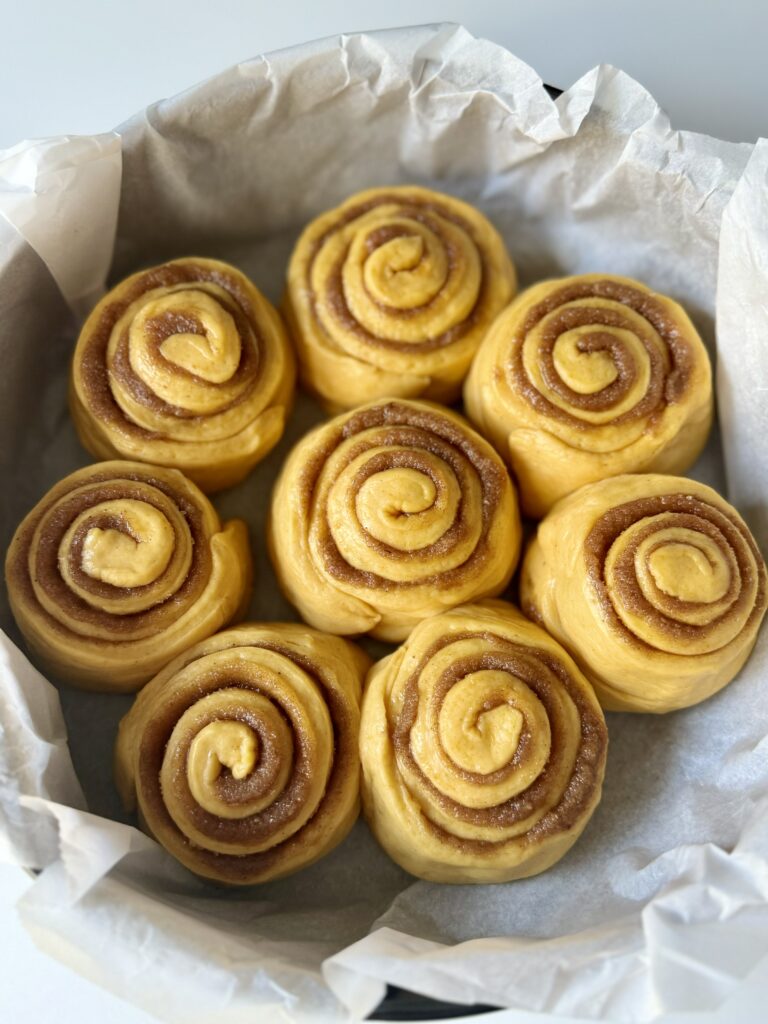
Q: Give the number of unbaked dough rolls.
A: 8